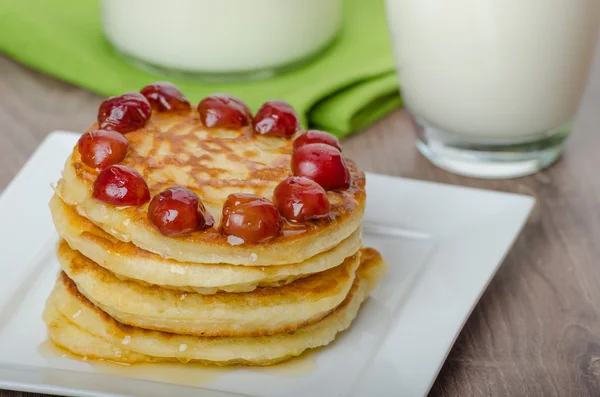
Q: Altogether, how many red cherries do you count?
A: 11